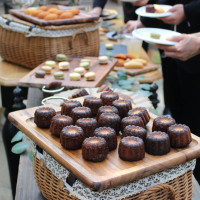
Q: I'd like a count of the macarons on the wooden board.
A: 12